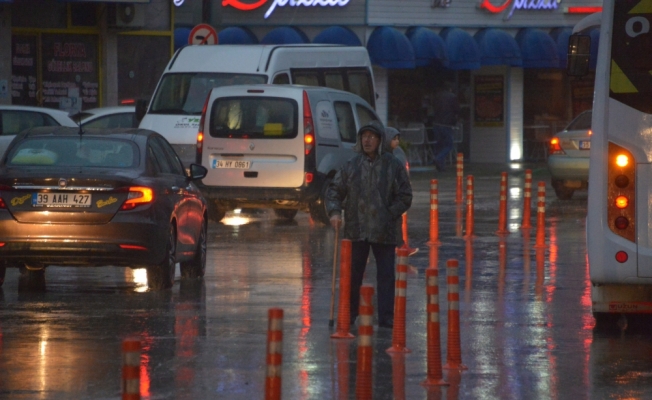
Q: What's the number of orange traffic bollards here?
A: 14